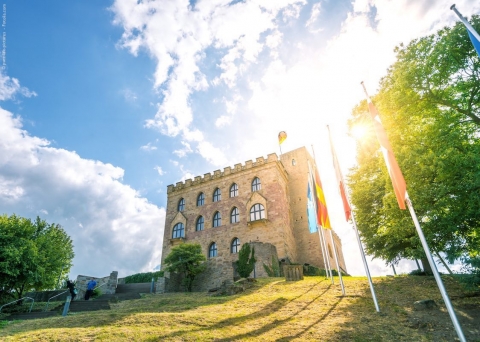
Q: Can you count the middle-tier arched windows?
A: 5